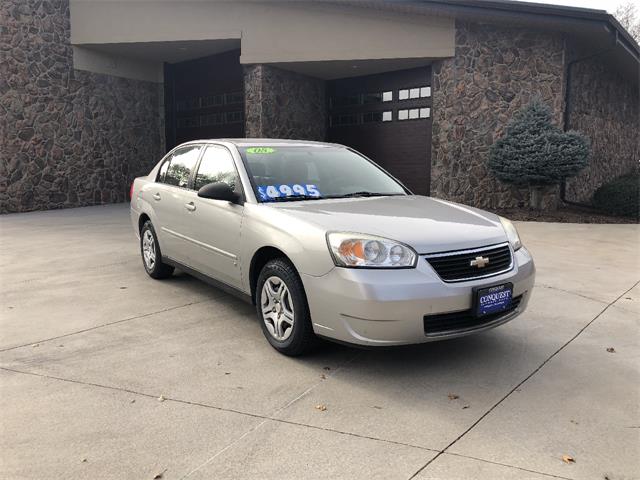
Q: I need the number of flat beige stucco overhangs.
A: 2